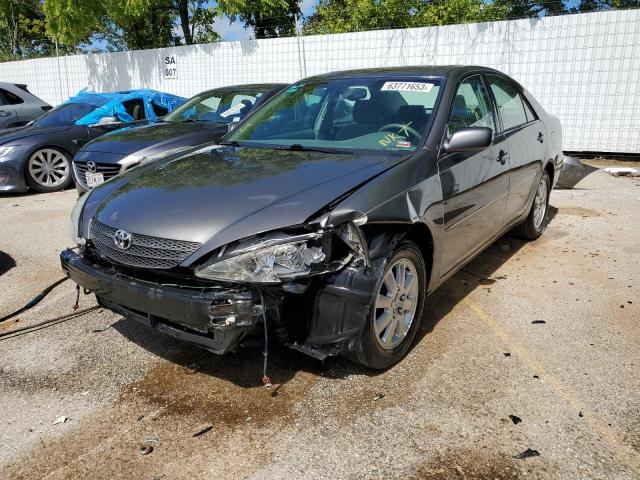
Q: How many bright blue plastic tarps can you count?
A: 1